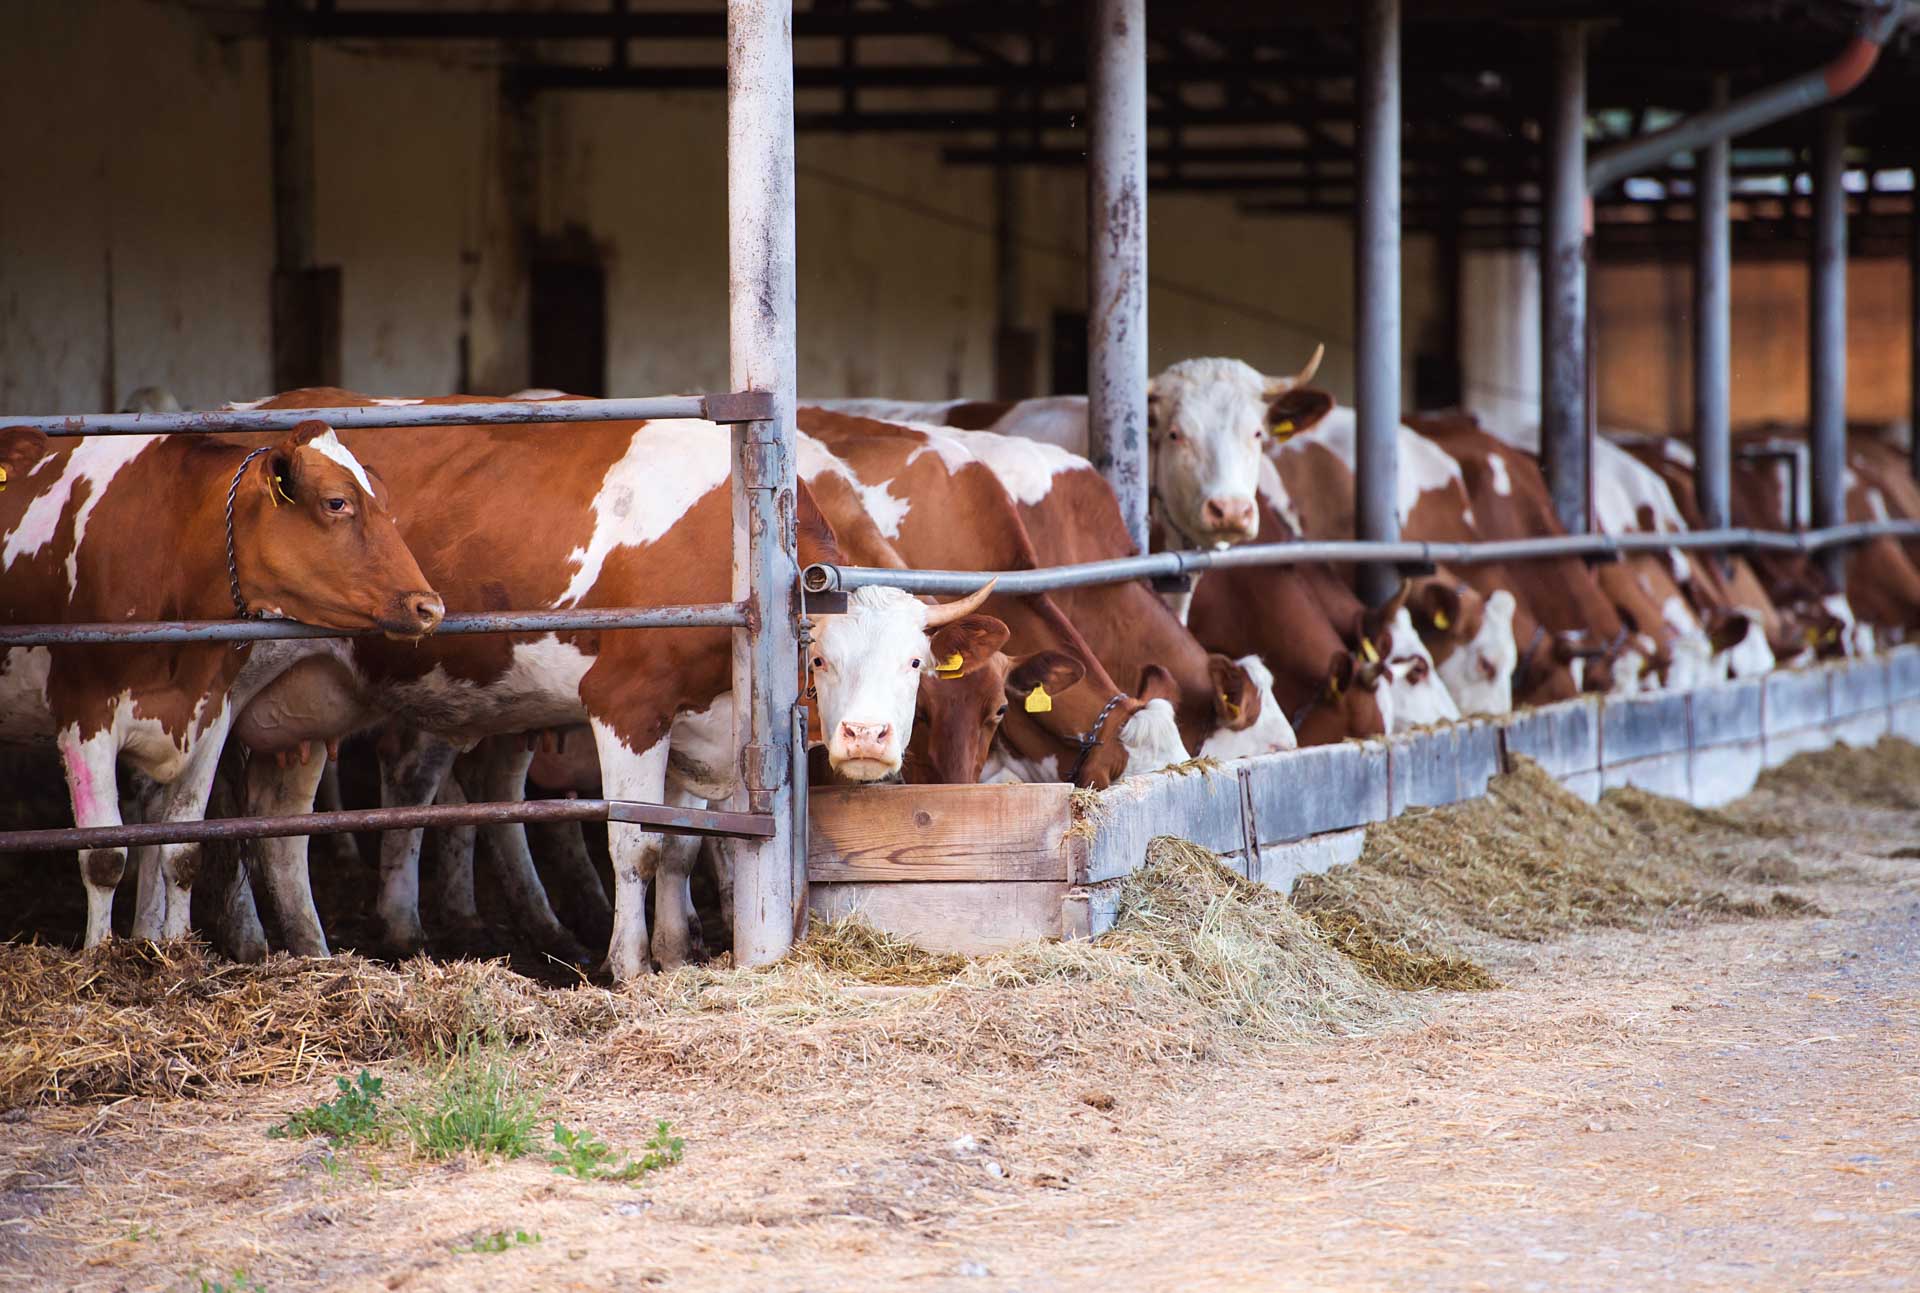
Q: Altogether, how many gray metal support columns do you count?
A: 6